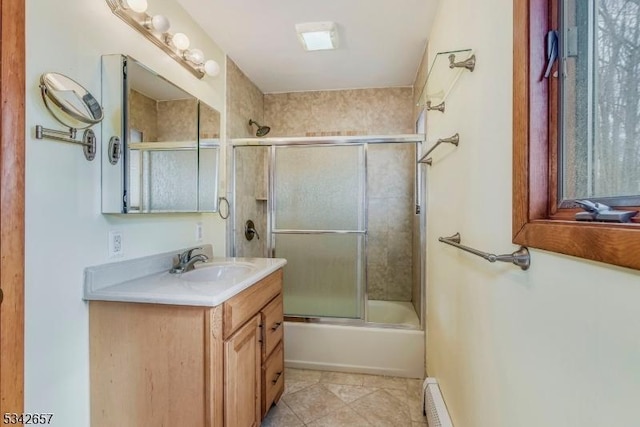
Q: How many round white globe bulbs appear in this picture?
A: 5